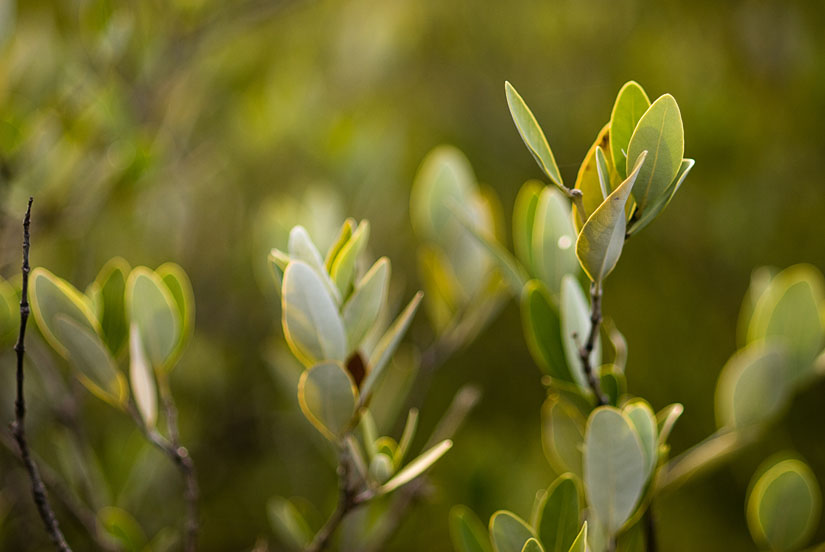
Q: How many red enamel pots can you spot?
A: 0